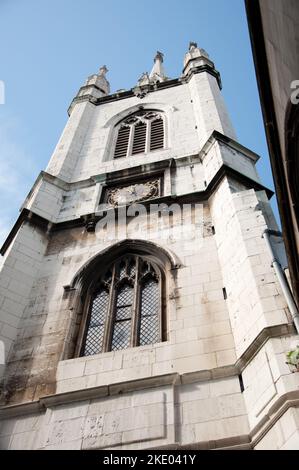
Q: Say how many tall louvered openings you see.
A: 3